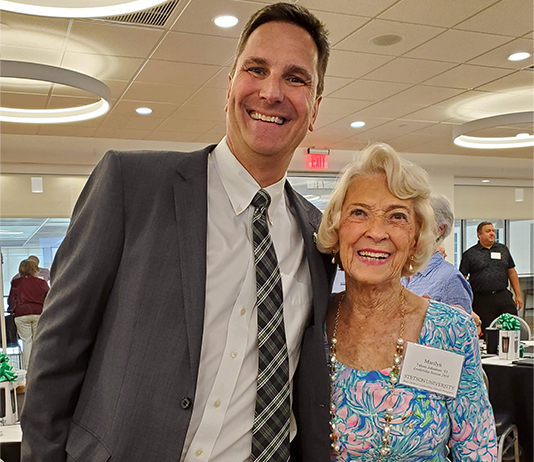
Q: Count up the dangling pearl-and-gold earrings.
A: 2